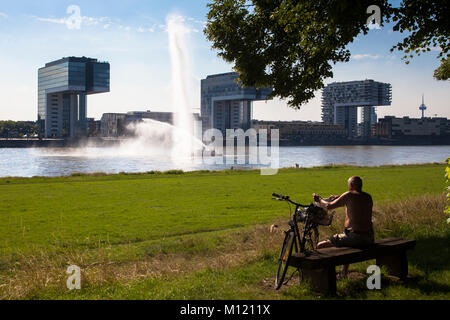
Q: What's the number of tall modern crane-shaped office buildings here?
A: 3